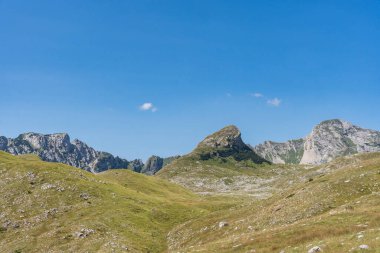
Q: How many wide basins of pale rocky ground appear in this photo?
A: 1